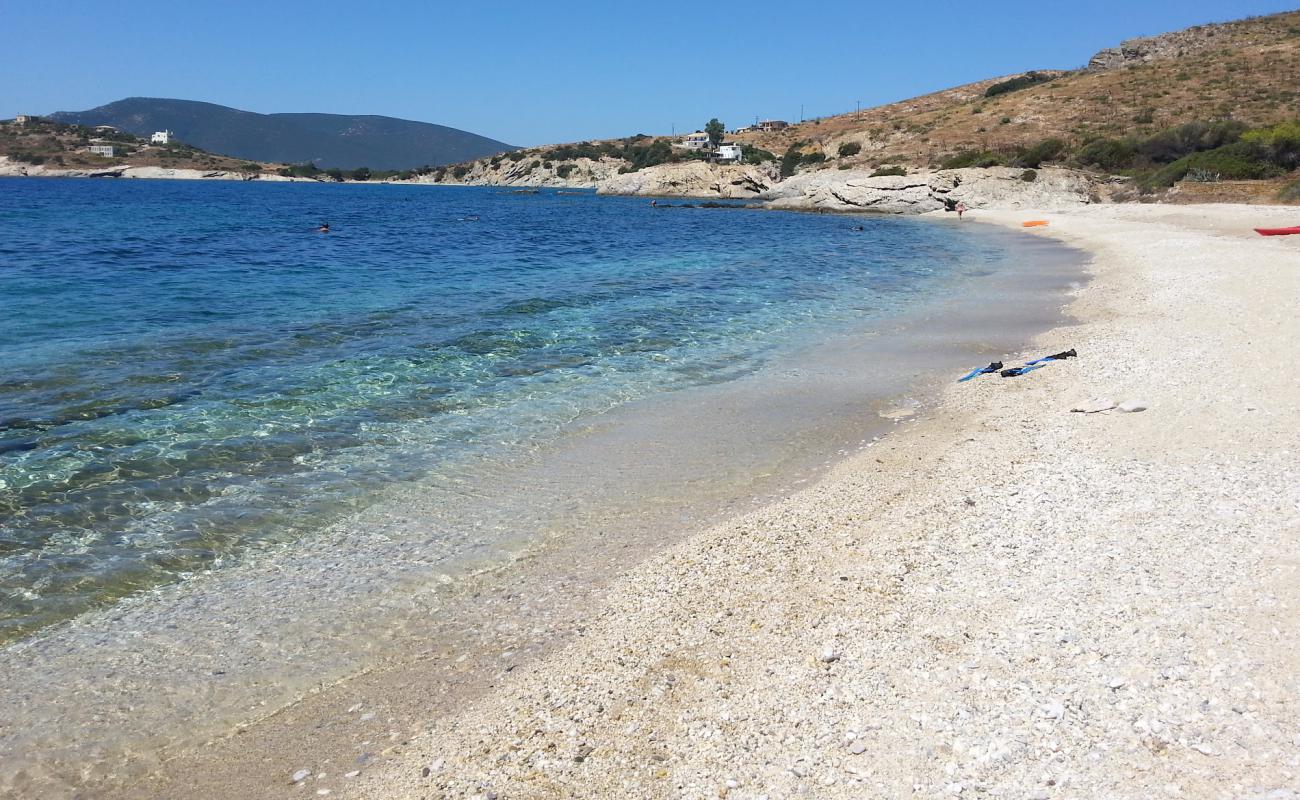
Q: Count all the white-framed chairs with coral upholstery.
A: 0